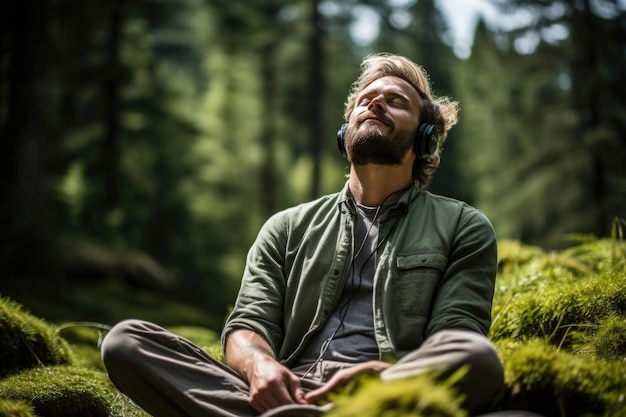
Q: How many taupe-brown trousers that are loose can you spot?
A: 1